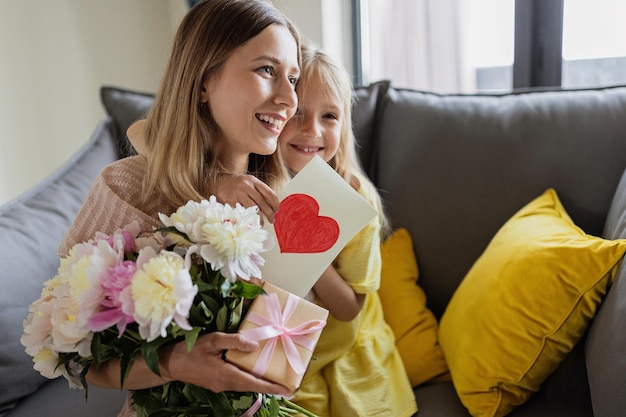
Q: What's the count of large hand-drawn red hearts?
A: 1